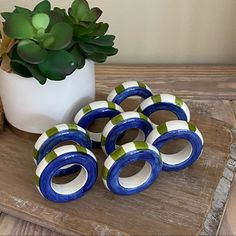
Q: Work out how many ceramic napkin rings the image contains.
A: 8